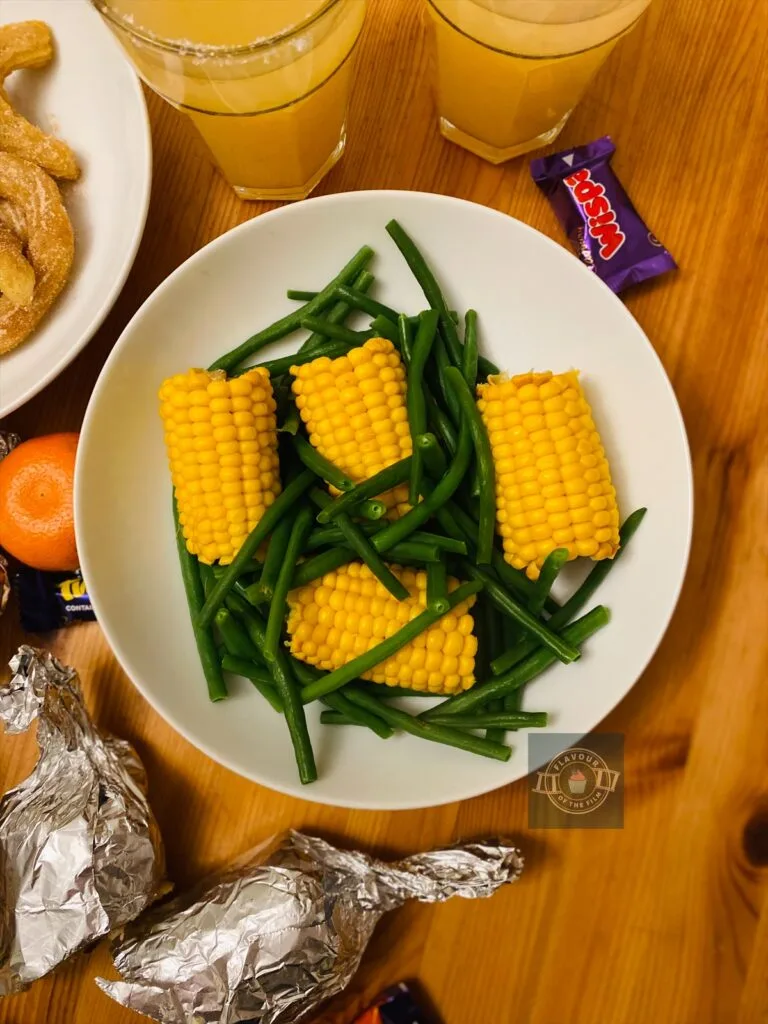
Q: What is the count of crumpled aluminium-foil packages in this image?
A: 2